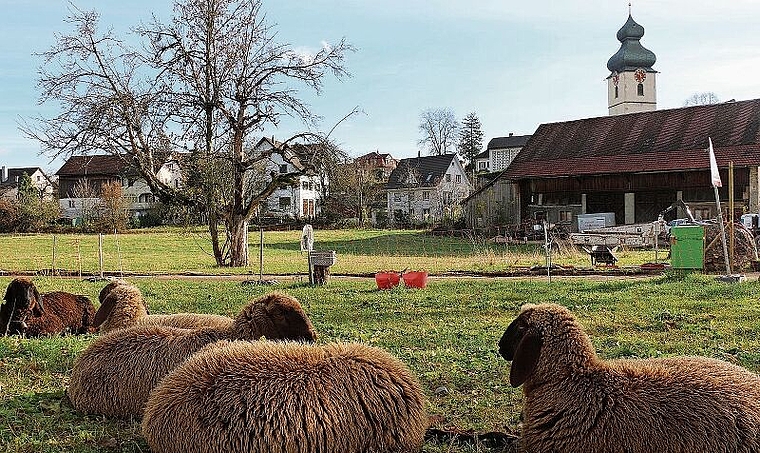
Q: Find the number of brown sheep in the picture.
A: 5